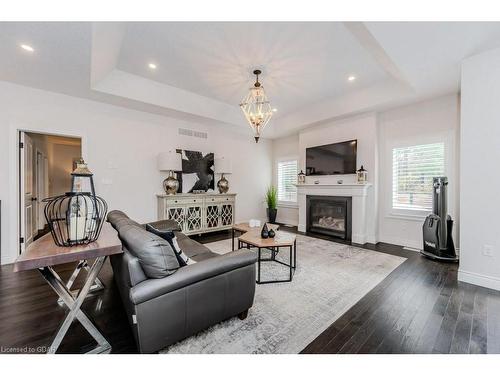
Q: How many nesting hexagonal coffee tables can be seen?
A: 2